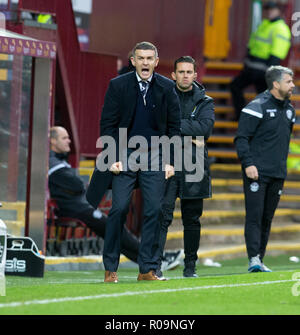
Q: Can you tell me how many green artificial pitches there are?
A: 1